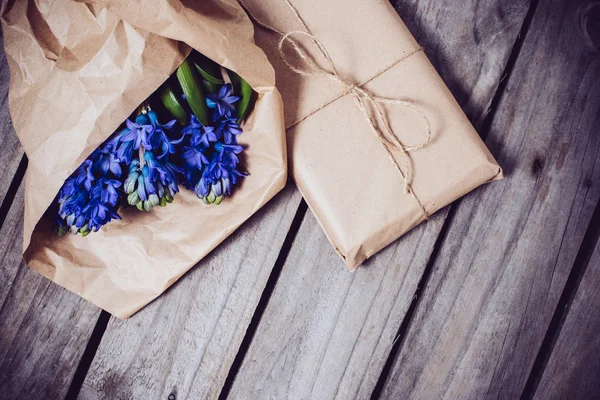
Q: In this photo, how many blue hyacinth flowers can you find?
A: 3